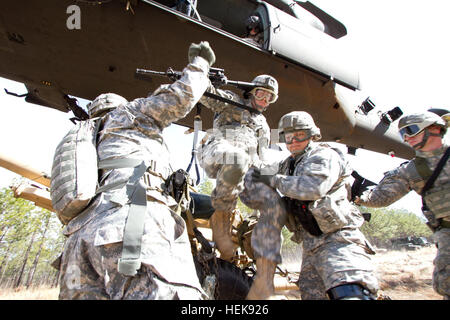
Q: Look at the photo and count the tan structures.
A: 2